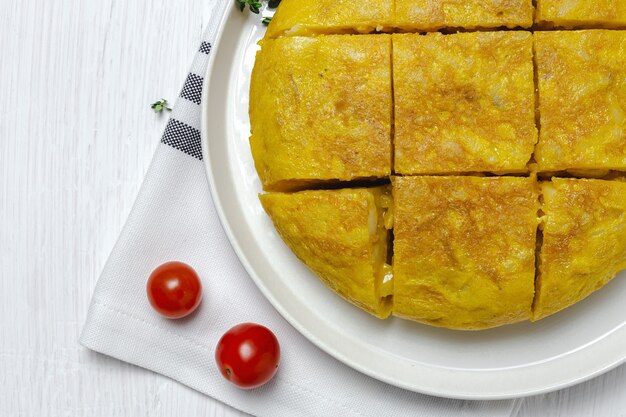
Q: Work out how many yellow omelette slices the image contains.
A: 9